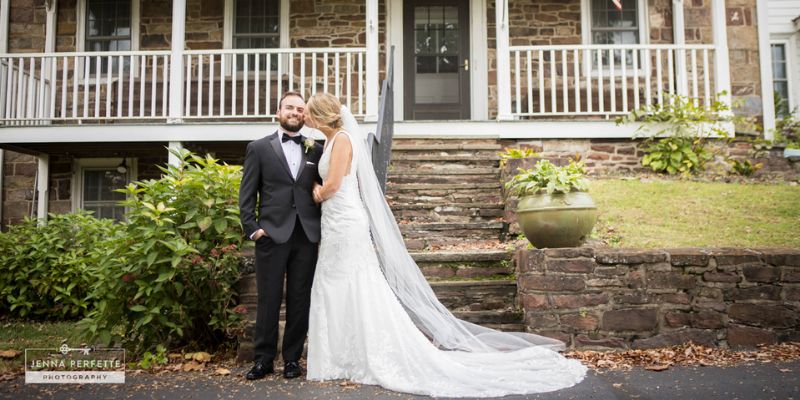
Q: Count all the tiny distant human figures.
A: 0